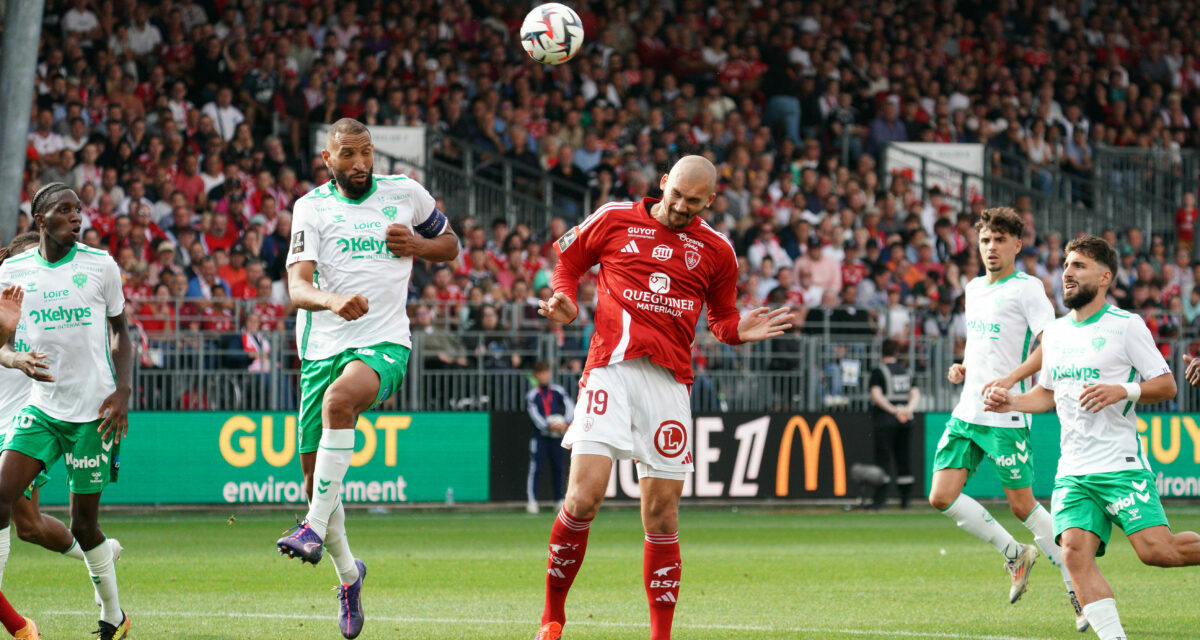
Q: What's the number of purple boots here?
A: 2